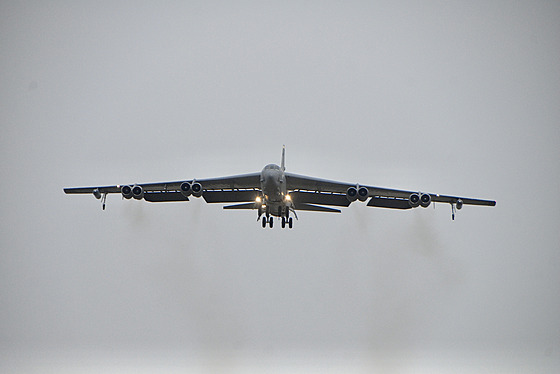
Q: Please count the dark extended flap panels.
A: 4